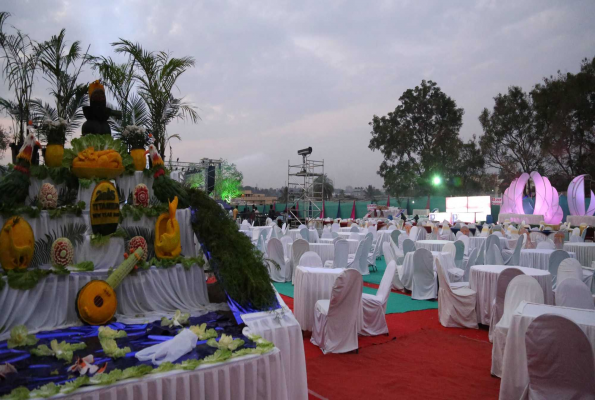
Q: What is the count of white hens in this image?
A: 2